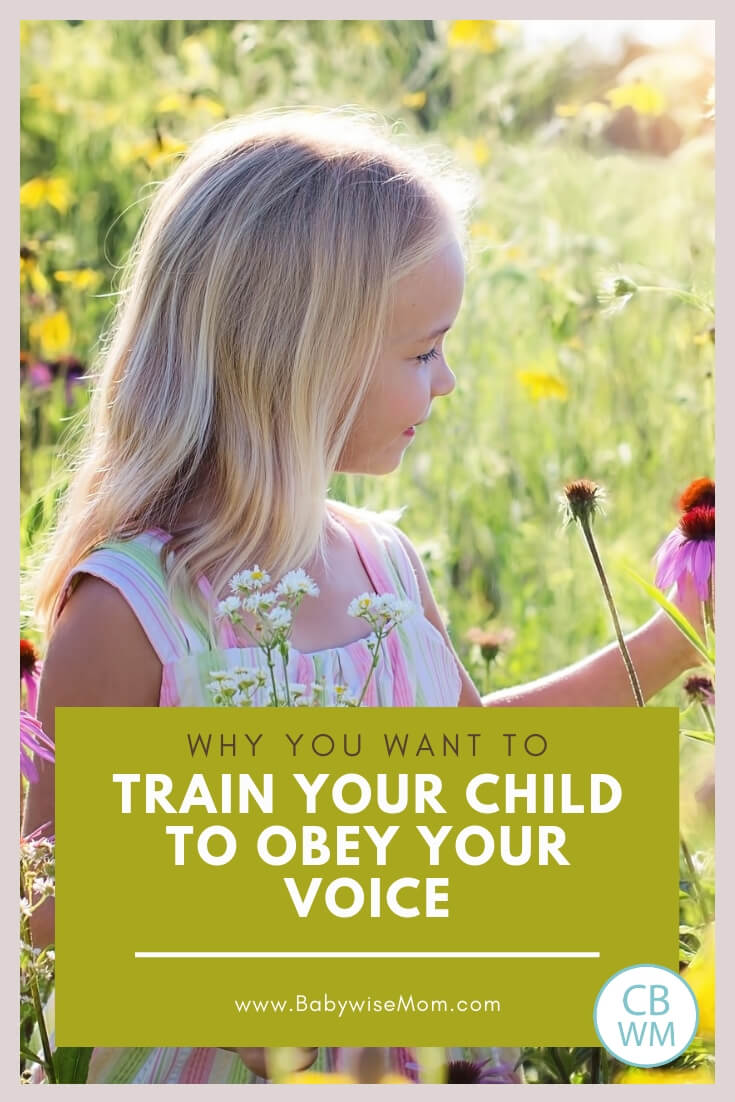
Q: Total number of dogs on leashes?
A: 0